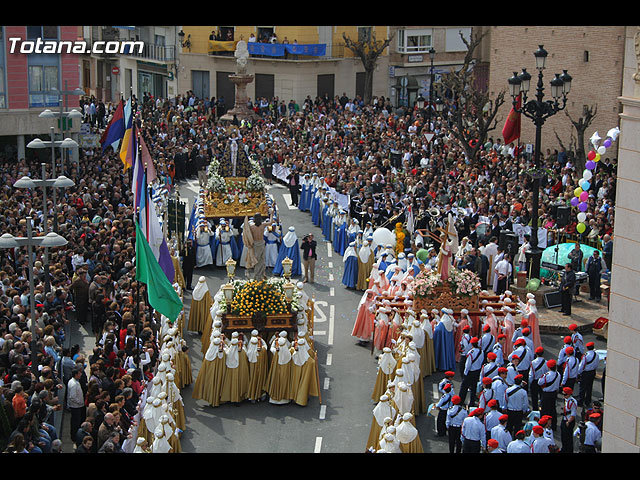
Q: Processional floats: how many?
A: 3